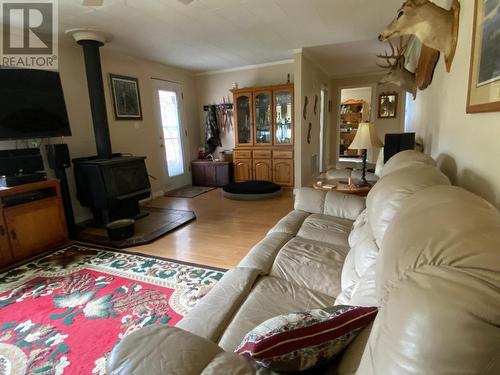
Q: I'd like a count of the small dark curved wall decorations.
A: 3